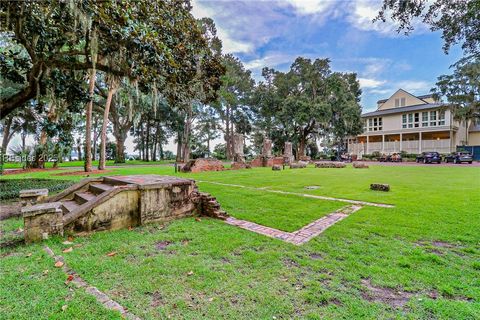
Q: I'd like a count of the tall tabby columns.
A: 3